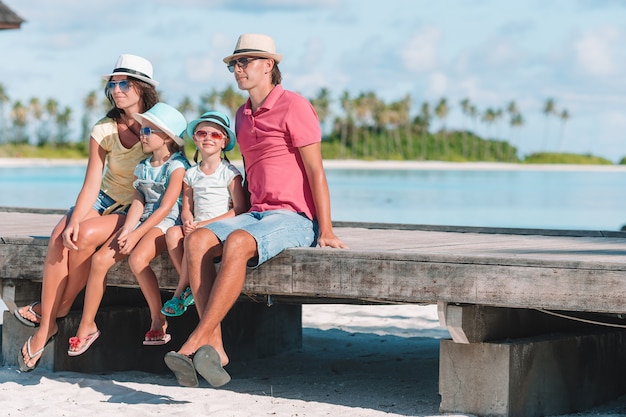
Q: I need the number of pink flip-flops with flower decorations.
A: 2